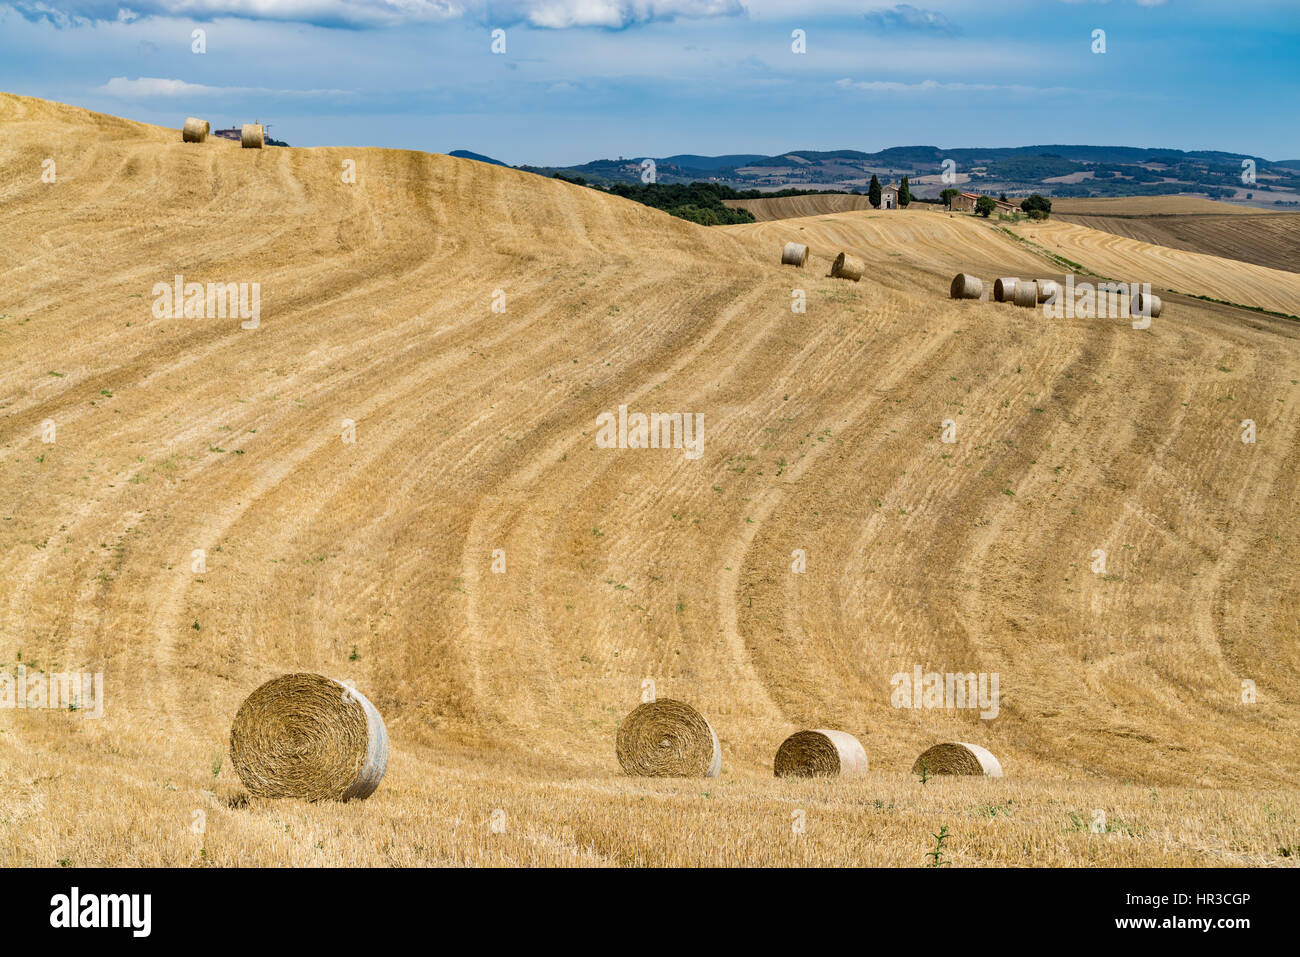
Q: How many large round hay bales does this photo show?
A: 13